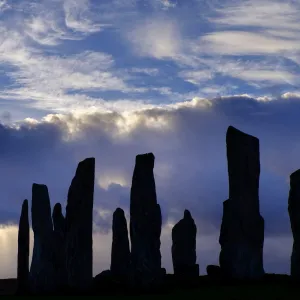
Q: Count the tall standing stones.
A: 9